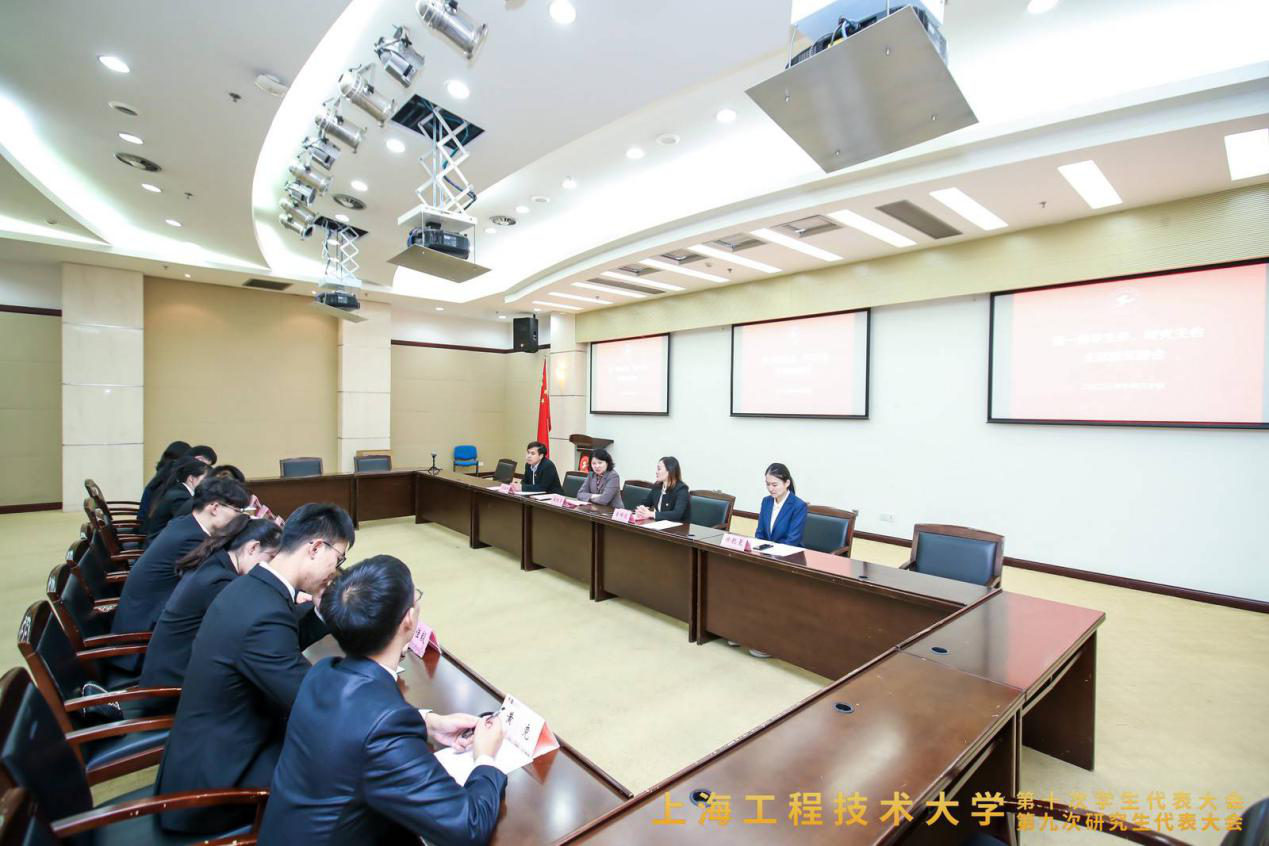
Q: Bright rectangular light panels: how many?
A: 11